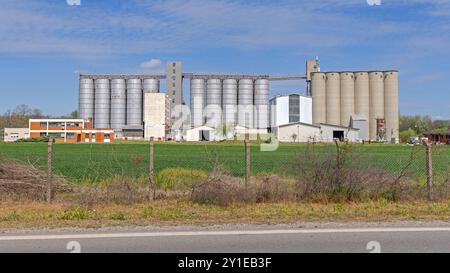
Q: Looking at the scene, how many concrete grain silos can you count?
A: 6